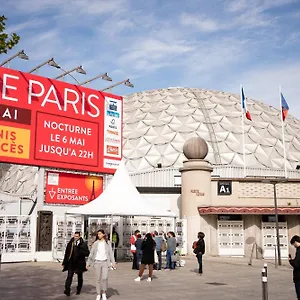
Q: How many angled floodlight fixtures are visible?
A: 5